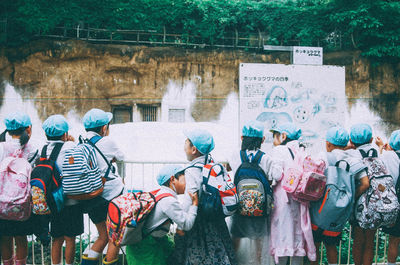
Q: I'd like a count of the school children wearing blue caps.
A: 10